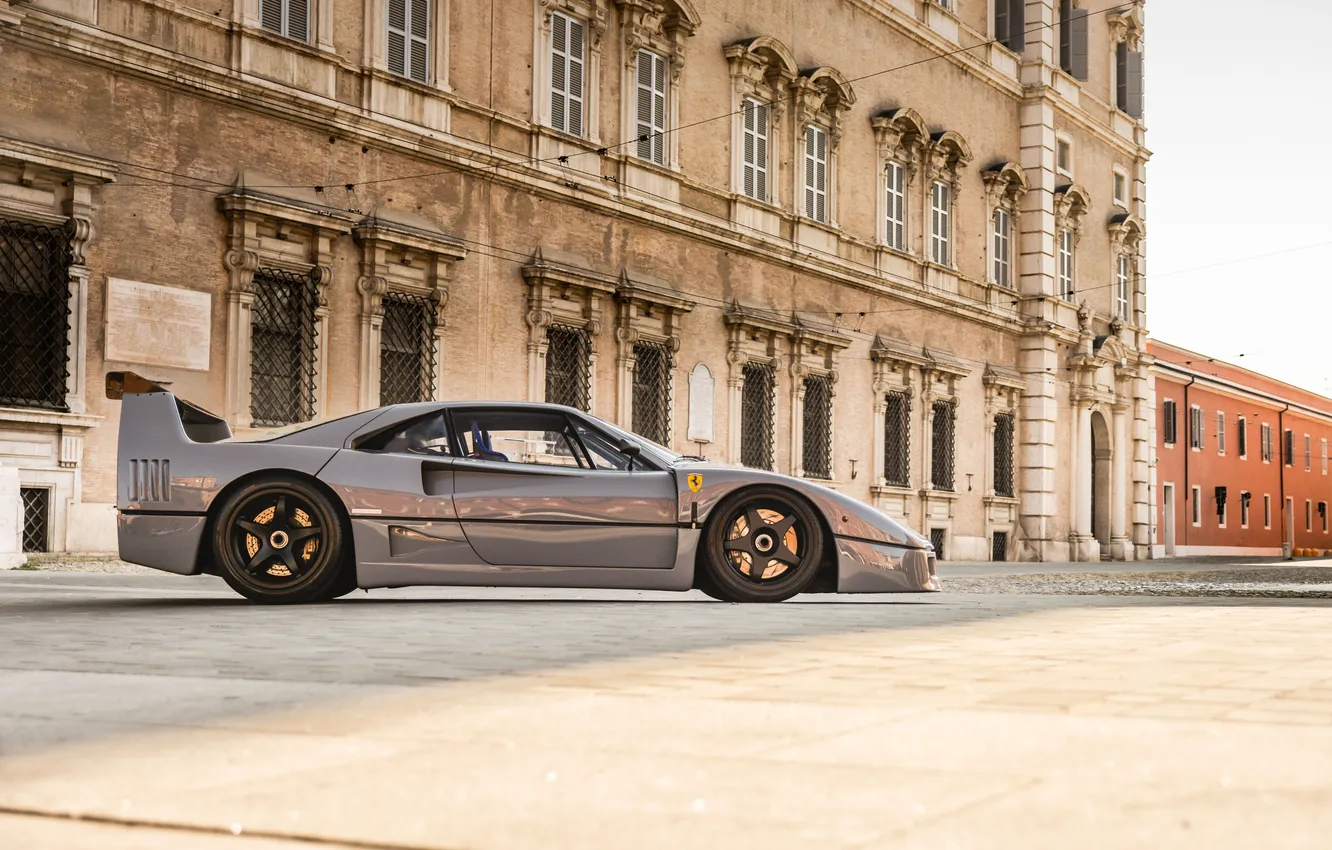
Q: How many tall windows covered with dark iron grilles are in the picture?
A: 10